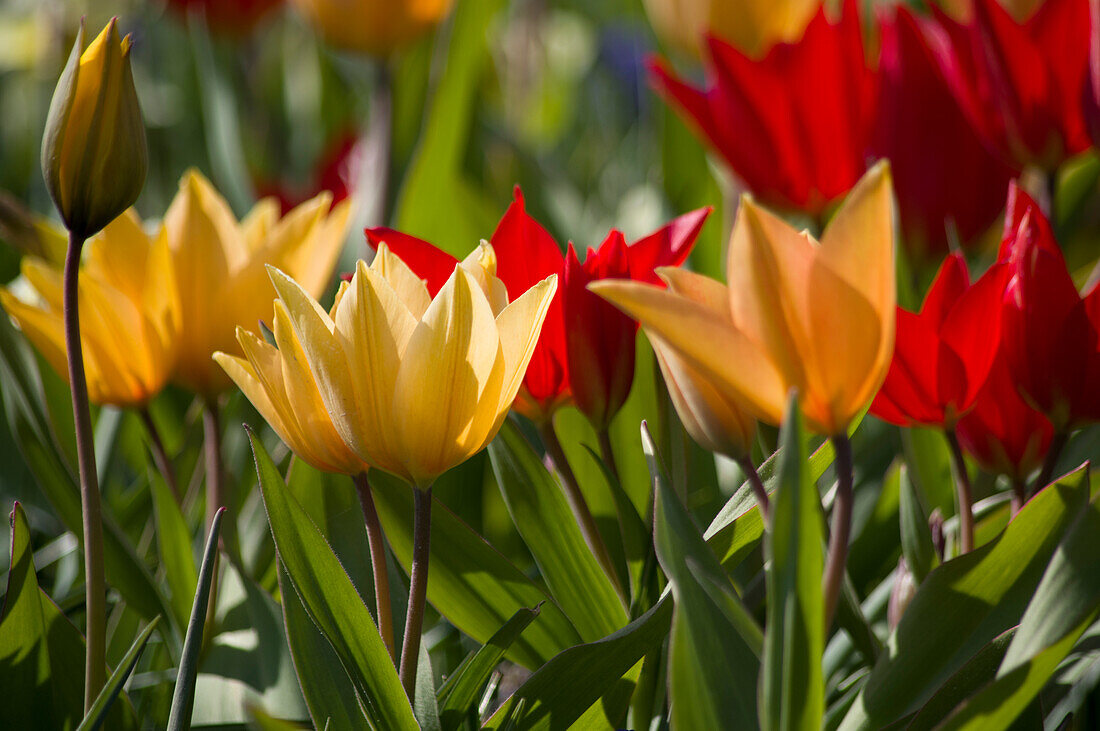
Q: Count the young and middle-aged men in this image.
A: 0